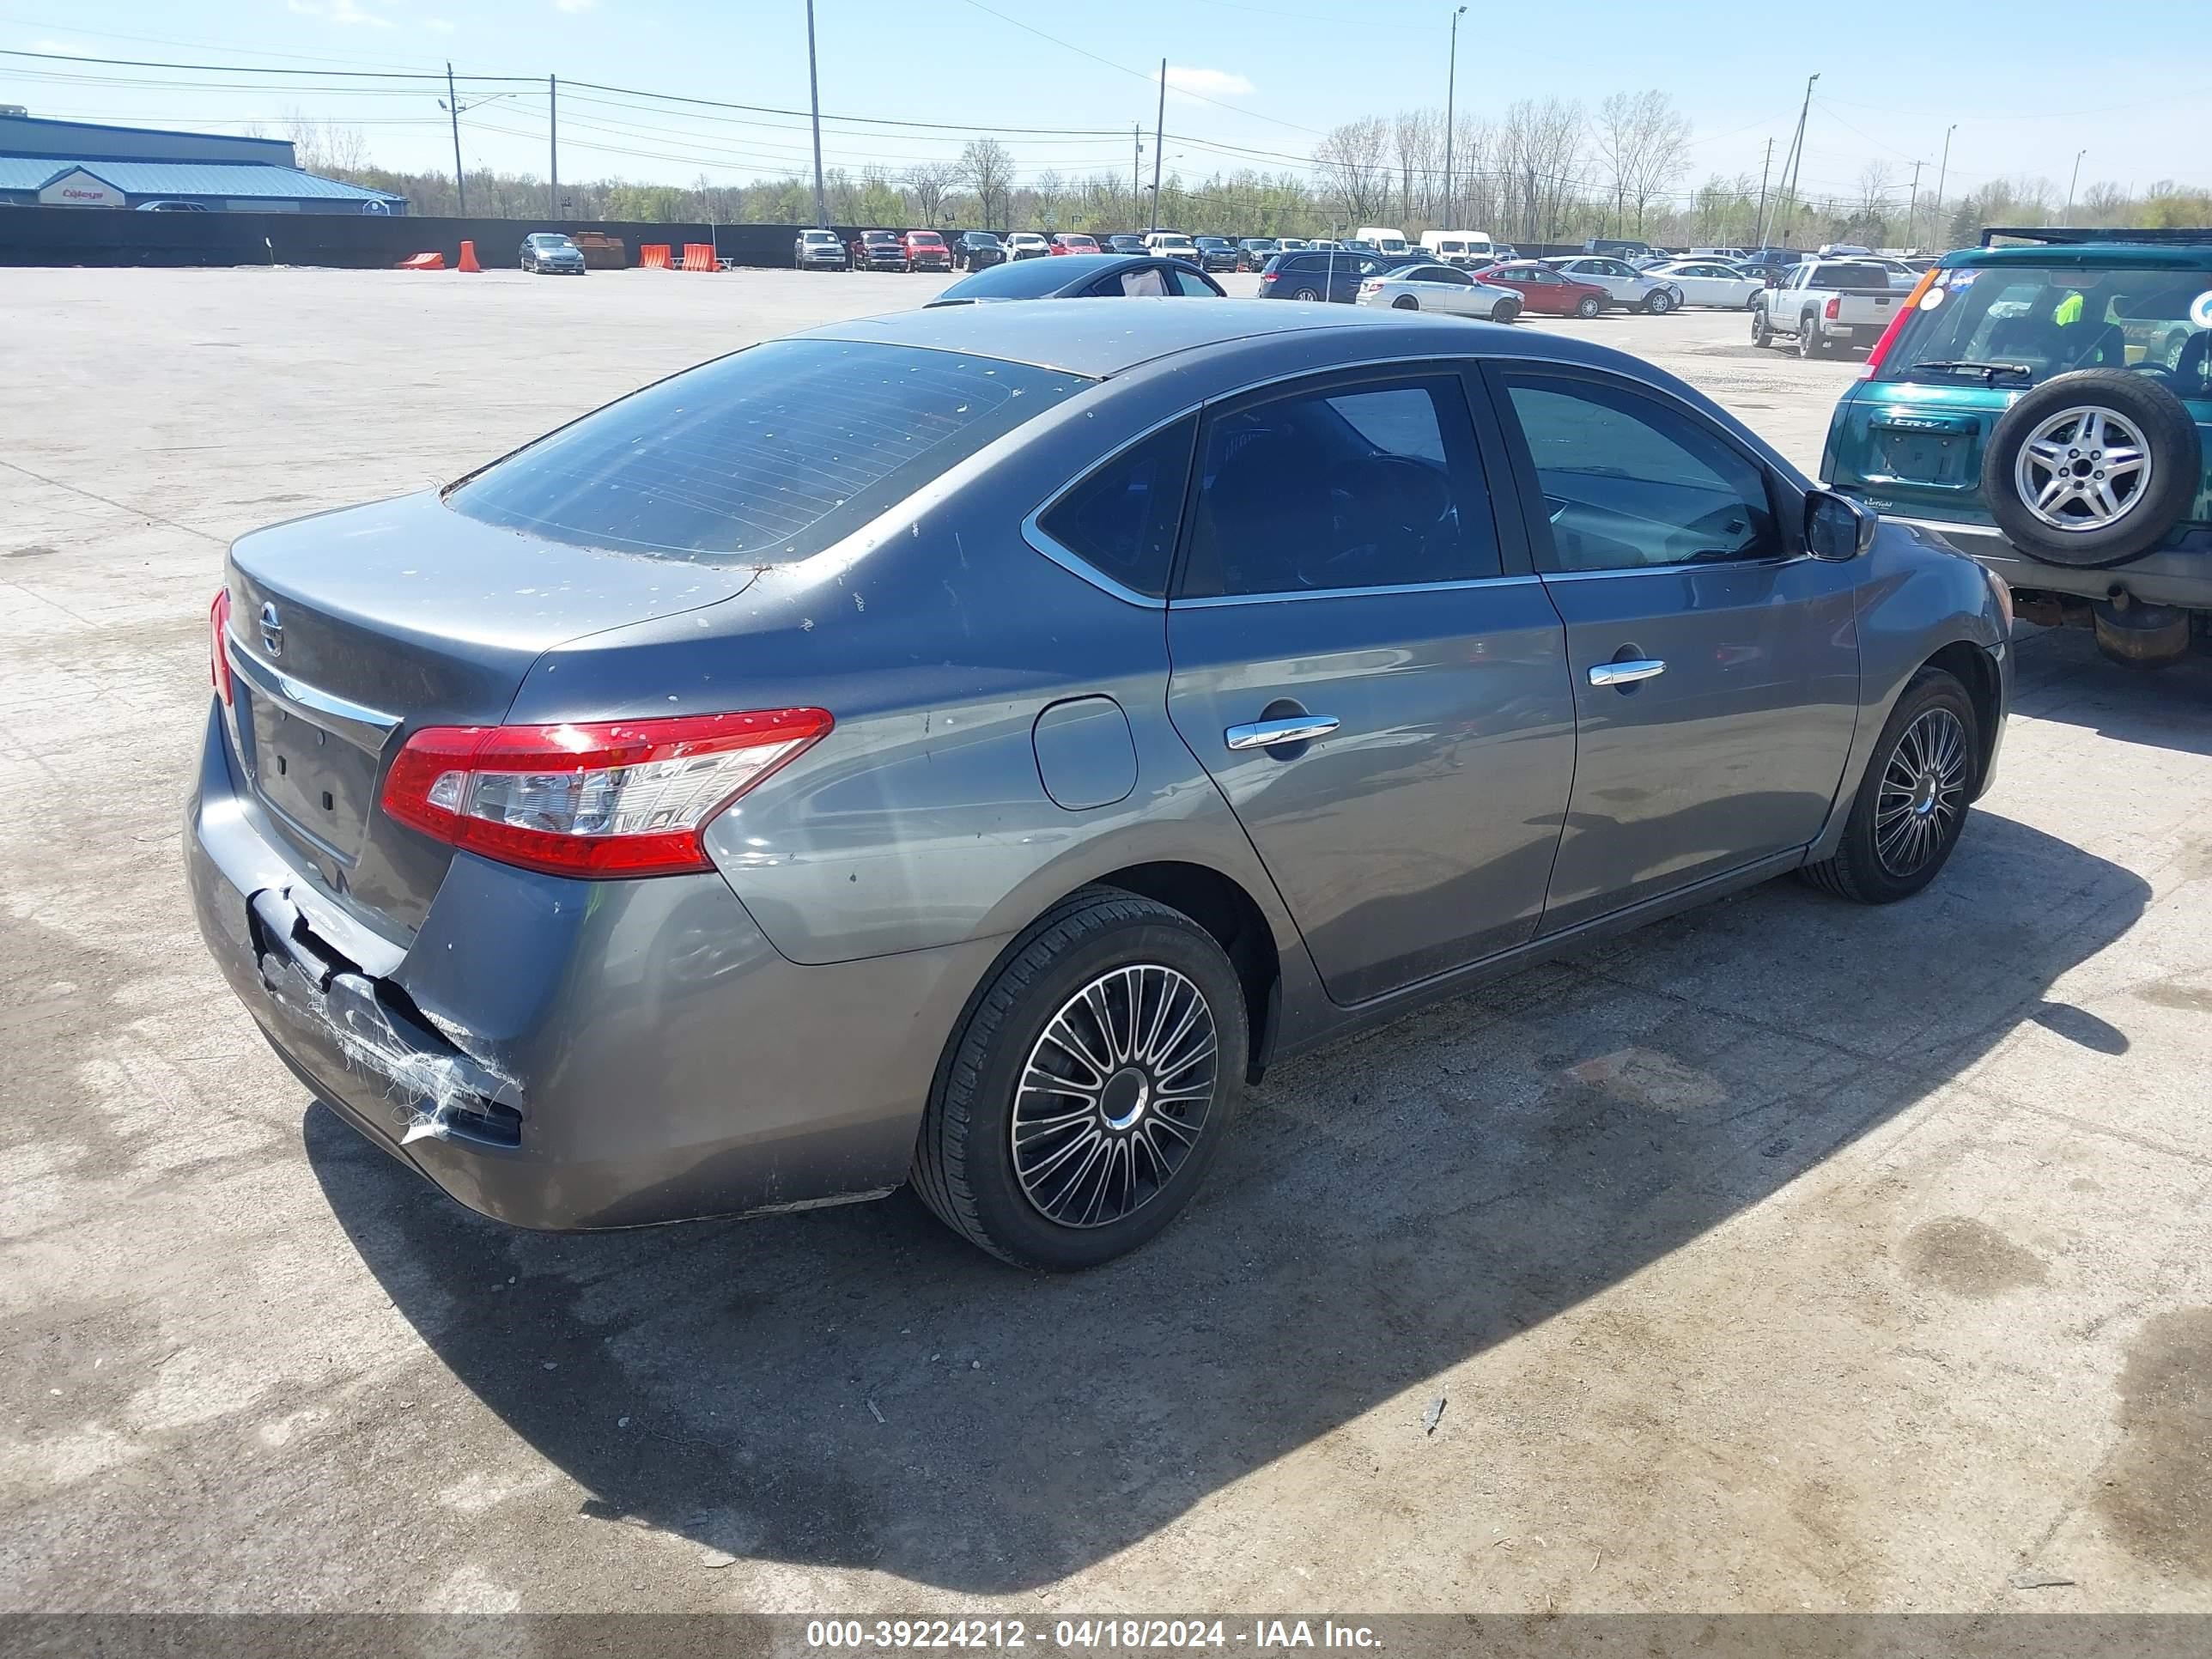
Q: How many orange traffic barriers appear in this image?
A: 4